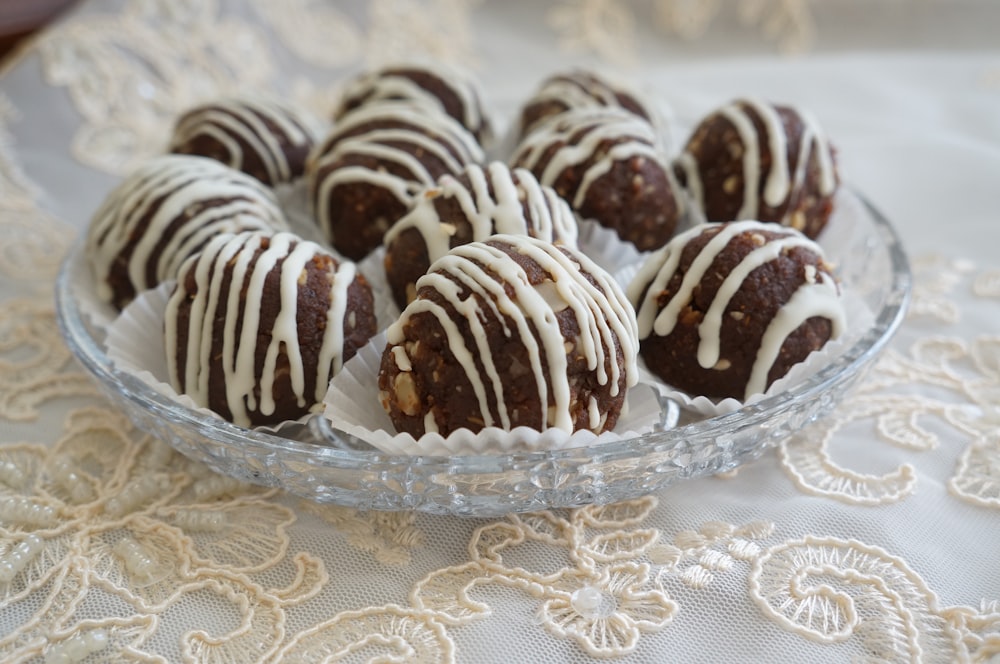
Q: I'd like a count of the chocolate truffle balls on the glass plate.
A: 11